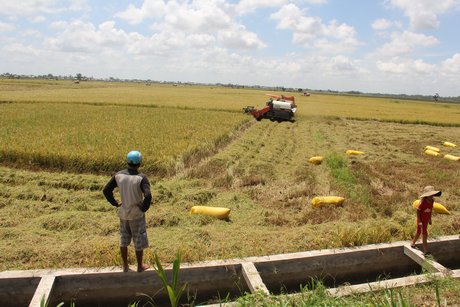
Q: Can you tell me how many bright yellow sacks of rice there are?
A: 9